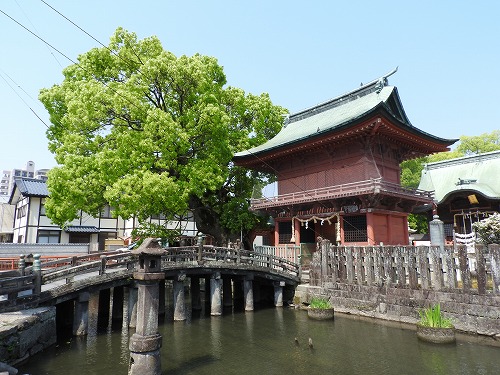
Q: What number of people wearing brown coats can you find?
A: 0